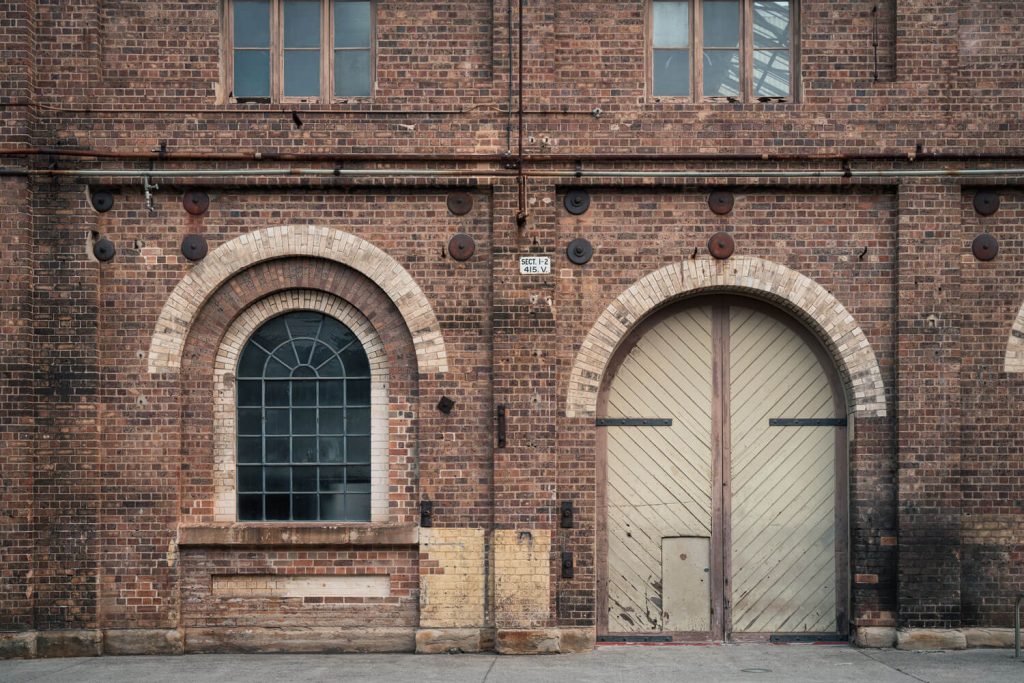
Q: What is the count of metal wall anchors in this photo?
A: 12